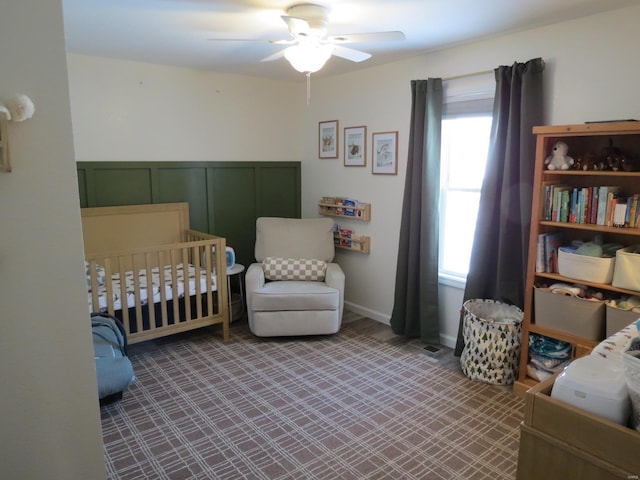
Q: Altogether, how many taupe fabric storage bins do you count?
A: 2